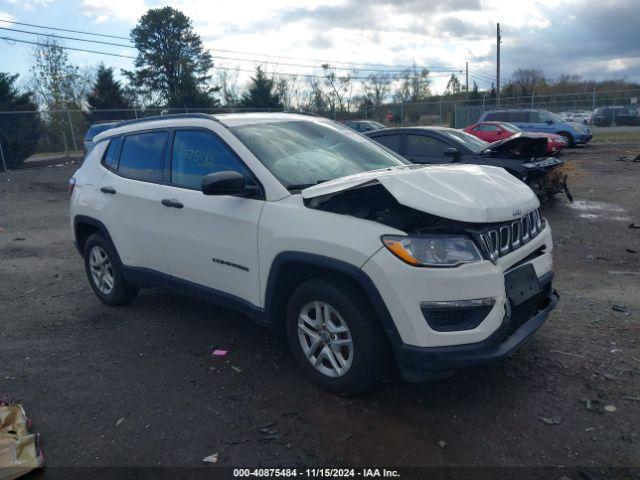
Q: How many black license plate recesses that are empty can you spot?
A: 1